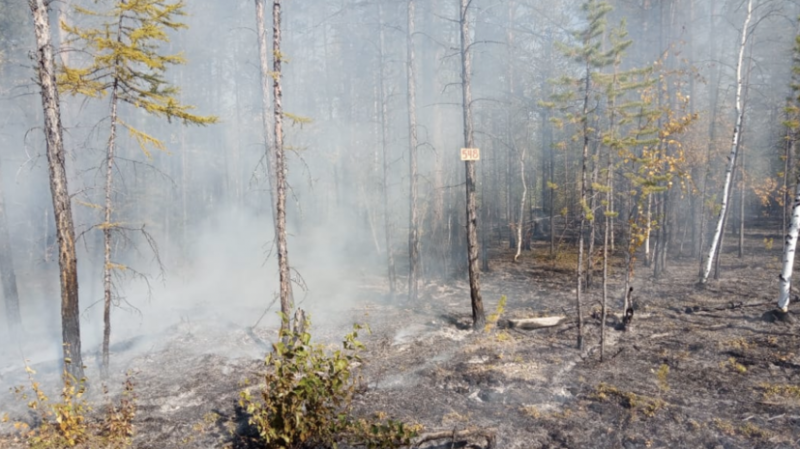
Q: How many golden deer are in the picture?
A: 0